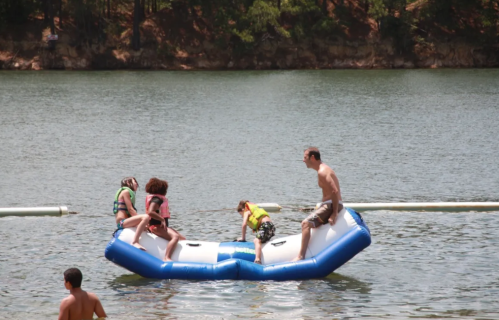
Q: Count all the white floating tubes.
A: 3